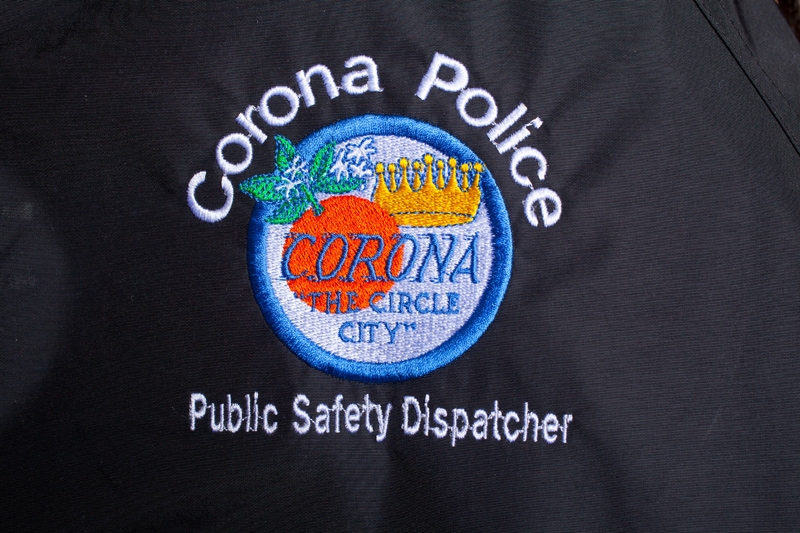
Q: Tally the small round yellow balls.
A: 9